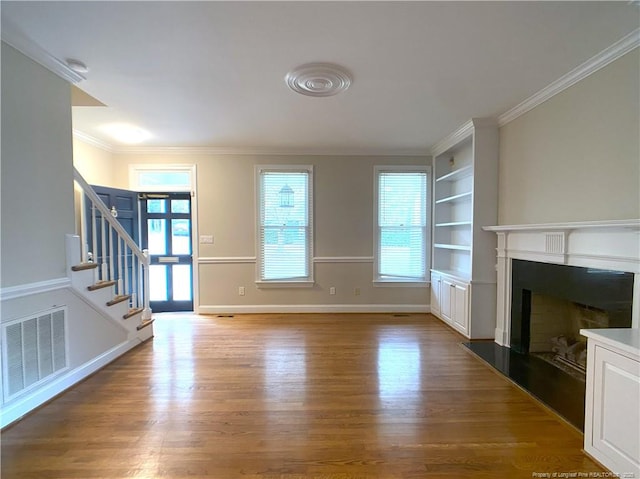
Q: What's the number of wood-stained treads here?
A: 5